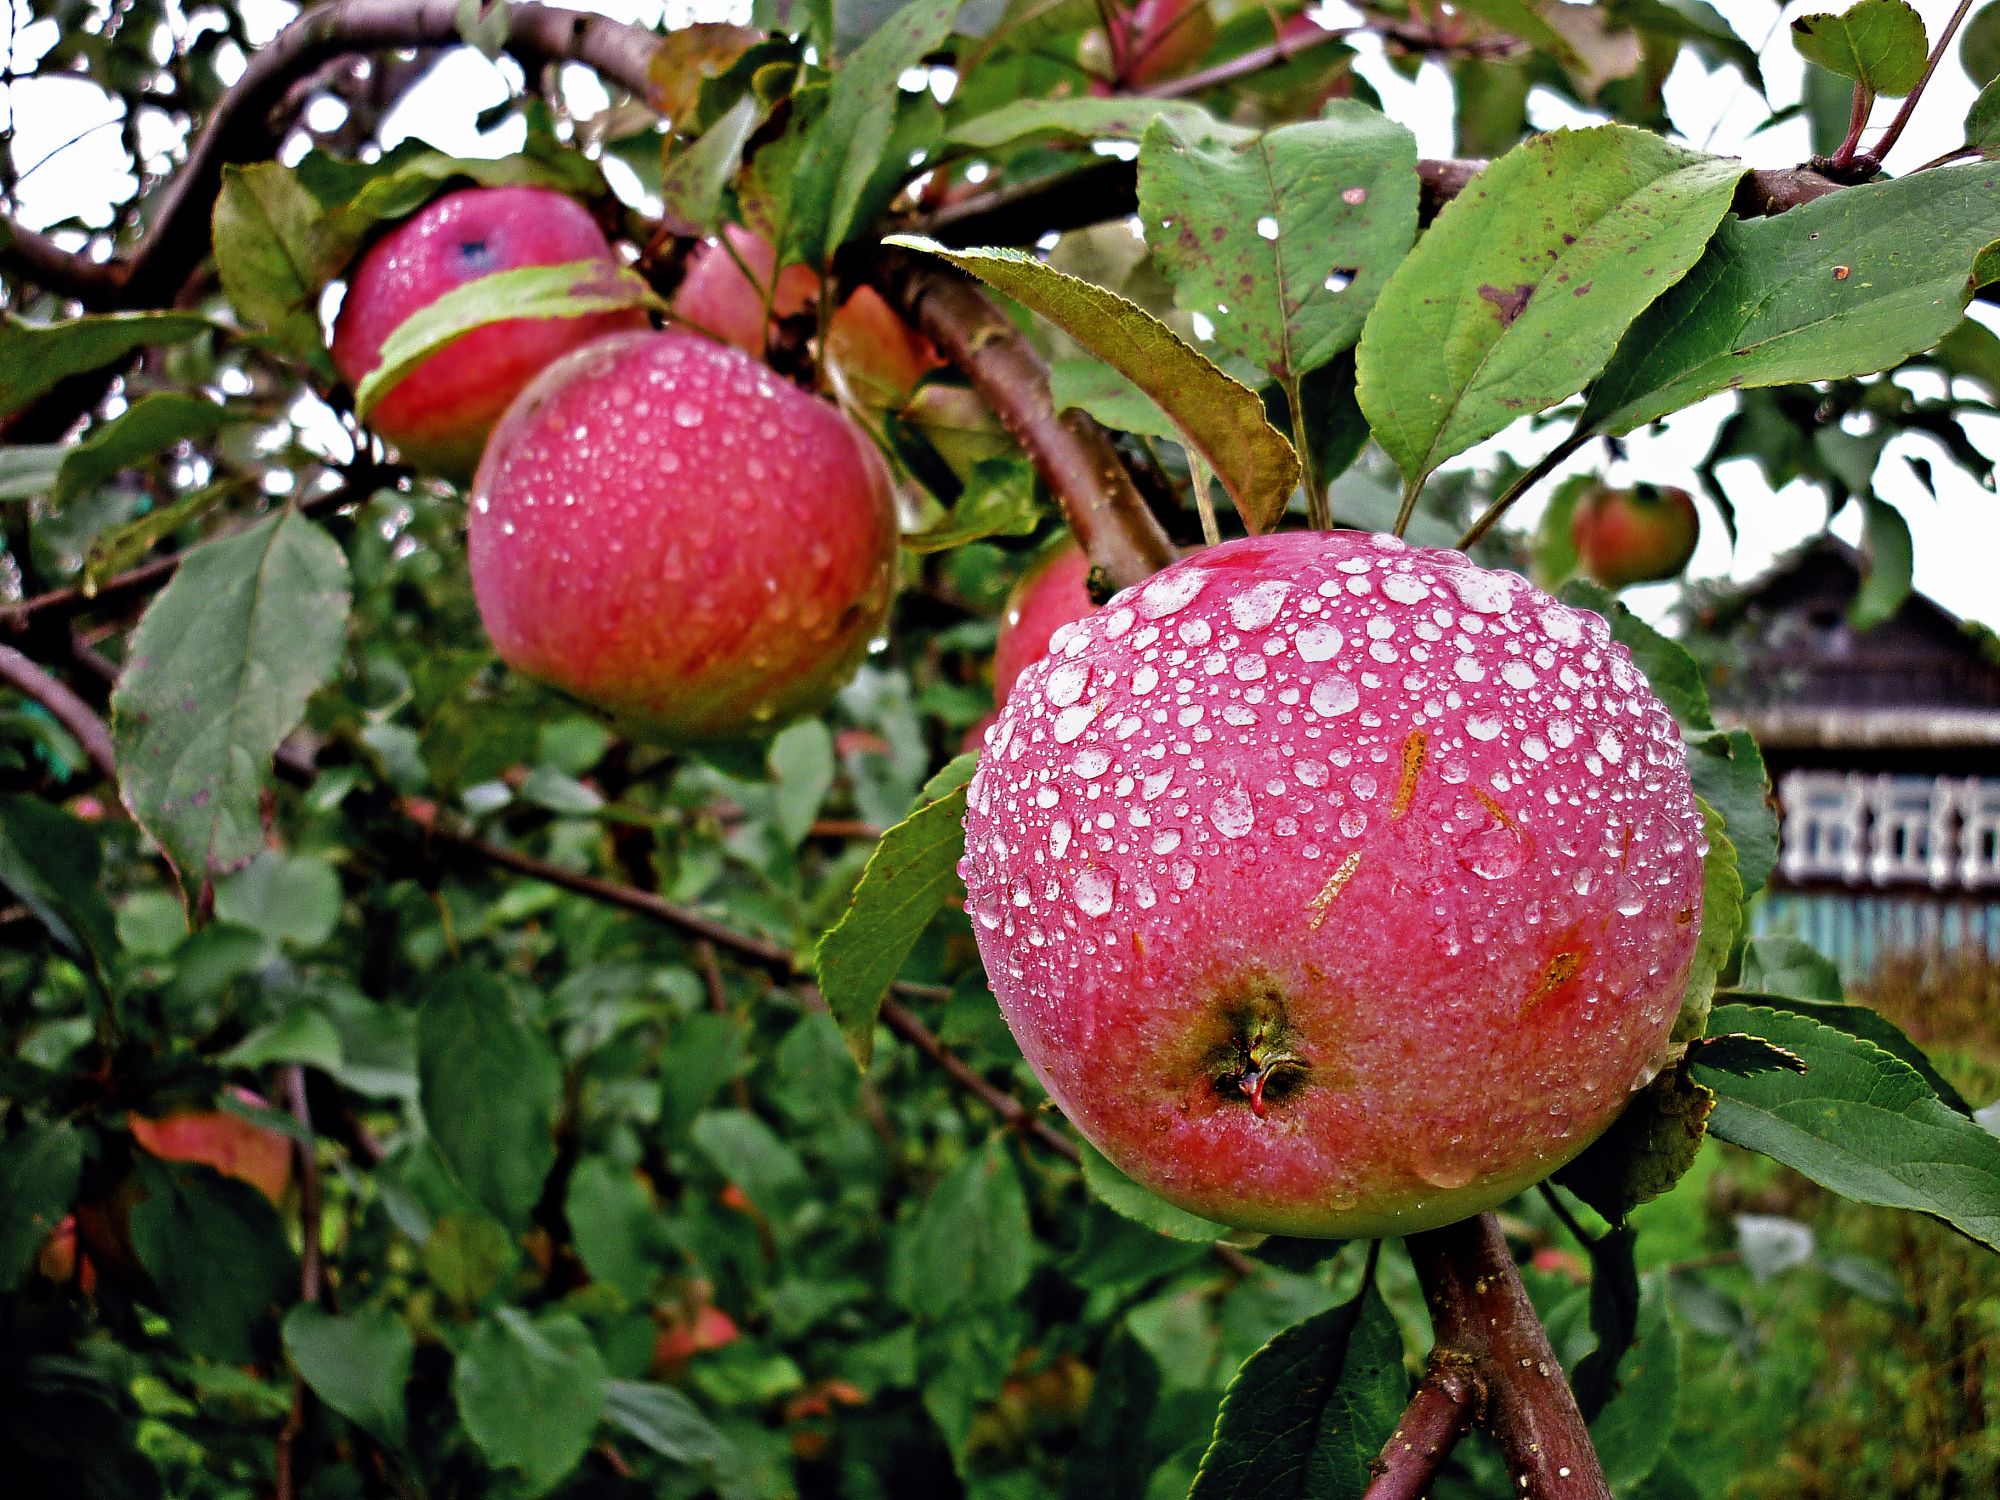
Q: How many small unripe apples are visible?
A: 1